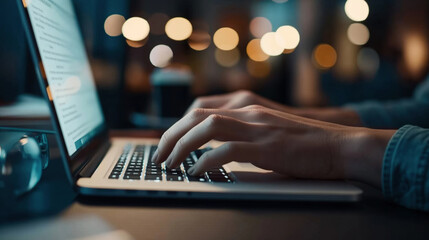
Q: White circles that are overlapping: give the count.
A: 2